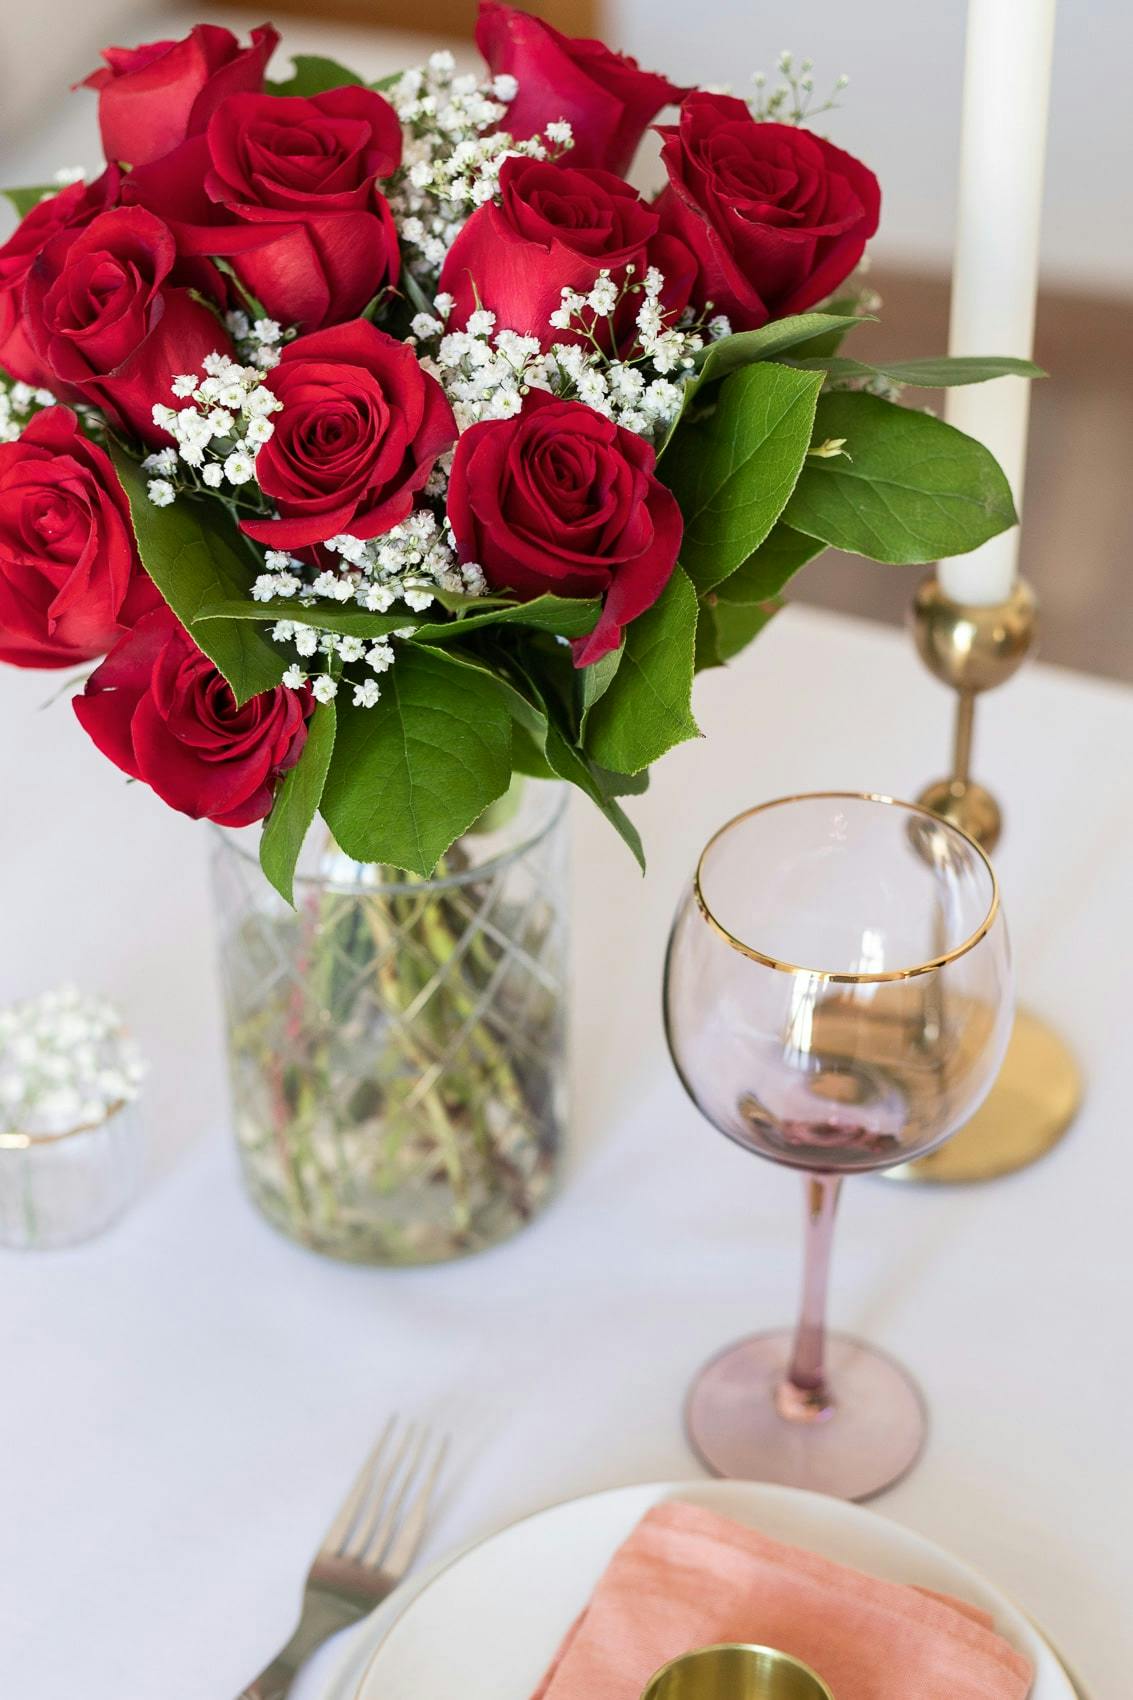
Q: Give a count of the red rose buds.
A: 11